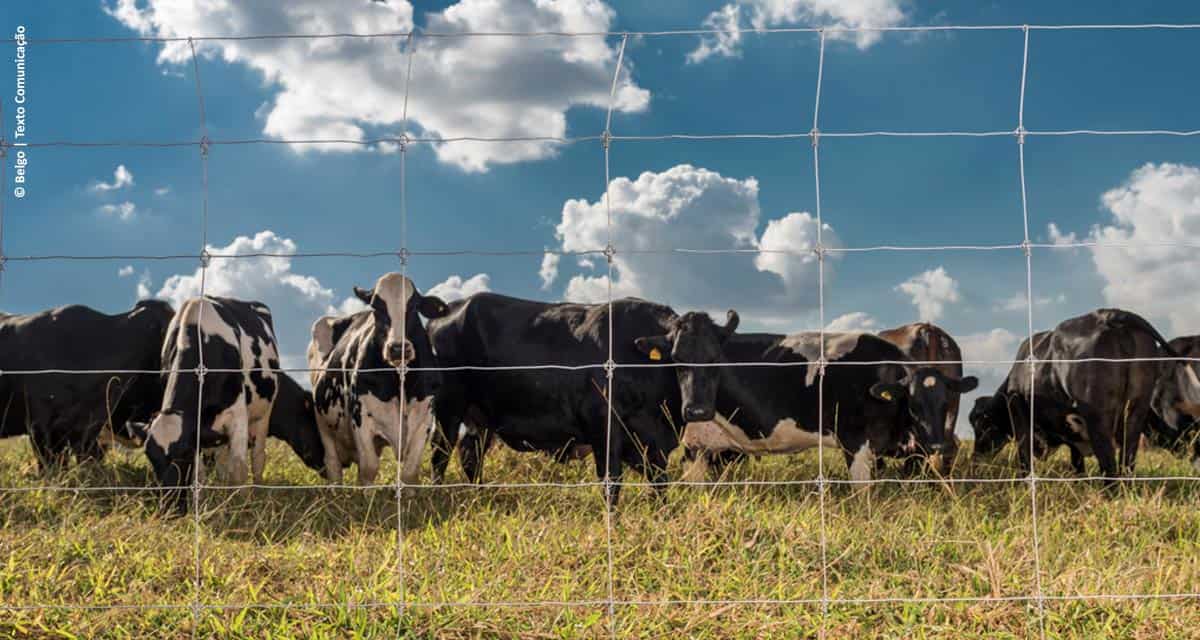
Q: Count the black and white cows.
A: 3